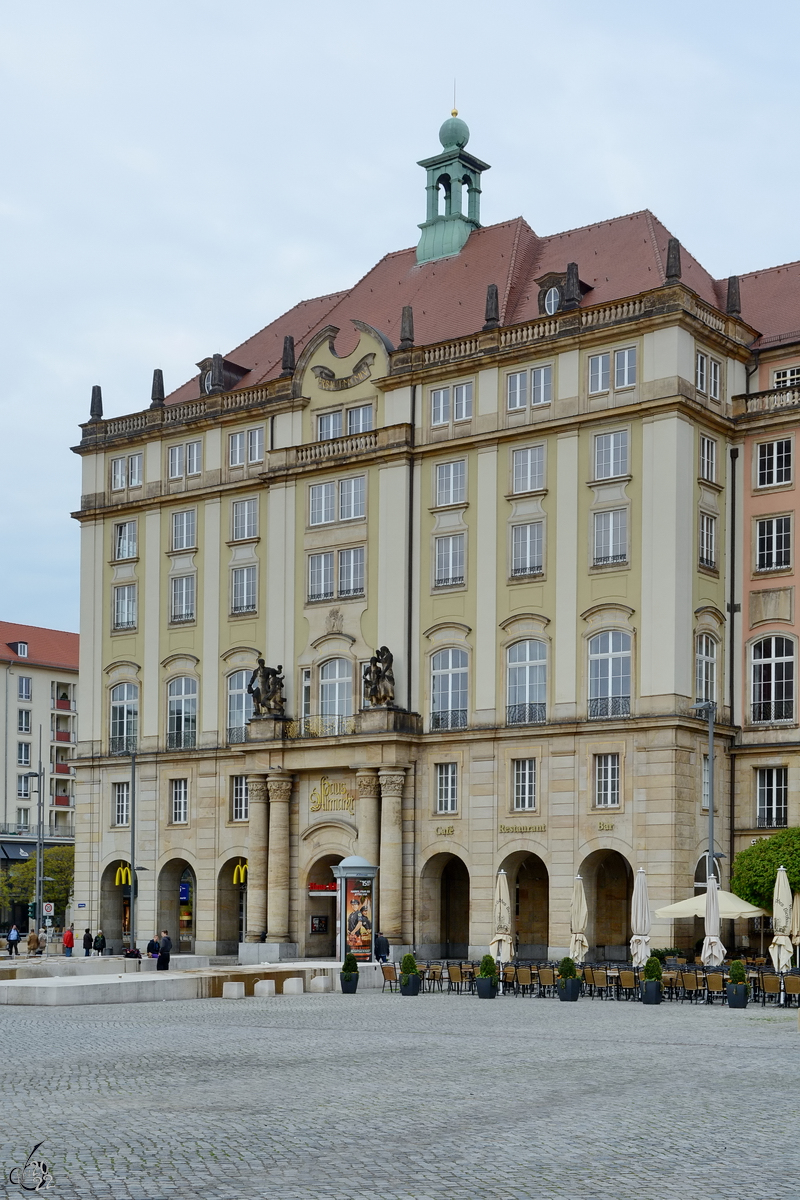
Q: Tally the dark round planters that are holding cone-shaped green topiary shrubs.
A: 6